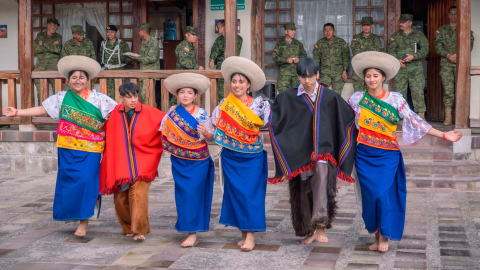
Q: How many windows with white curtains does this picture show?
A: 2